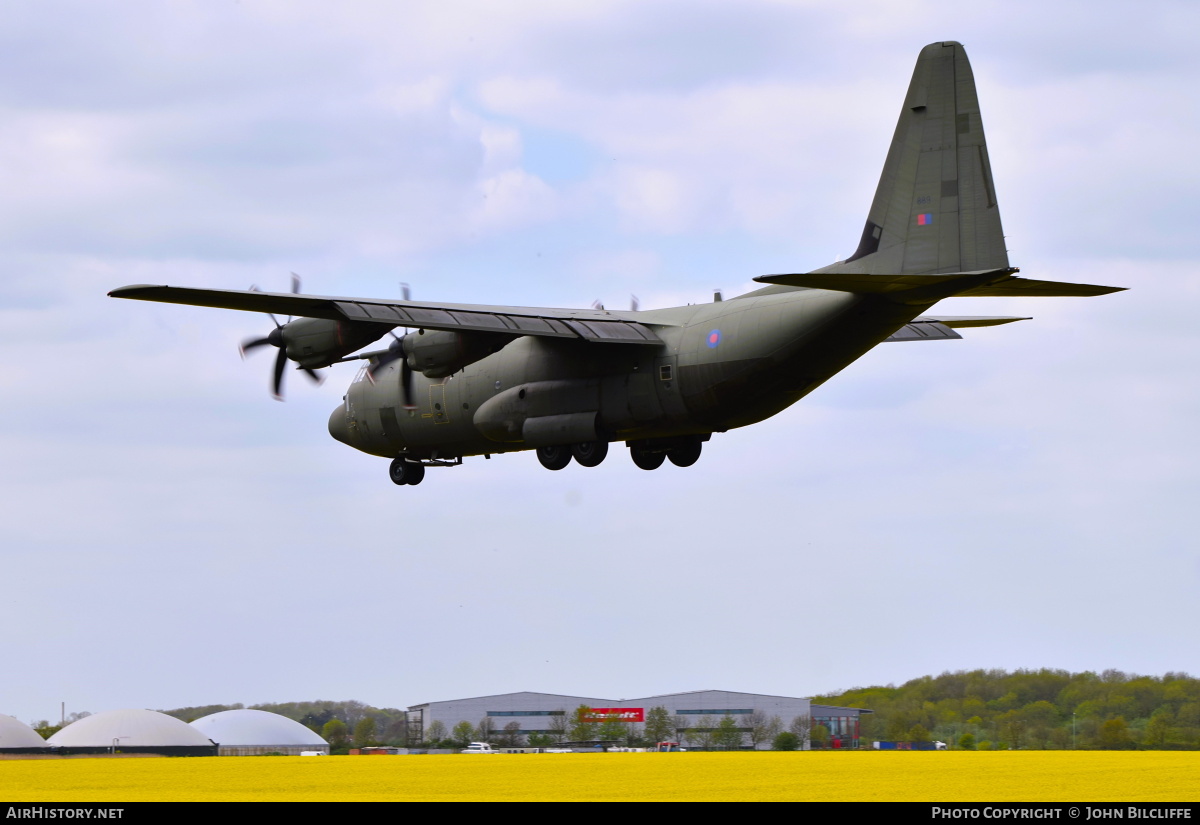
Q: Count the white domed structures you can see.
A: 3